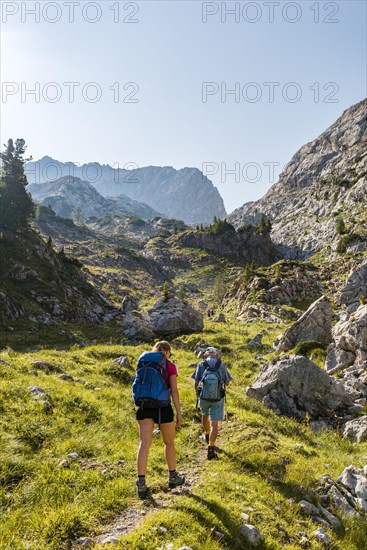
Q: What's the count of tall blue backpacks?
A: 1